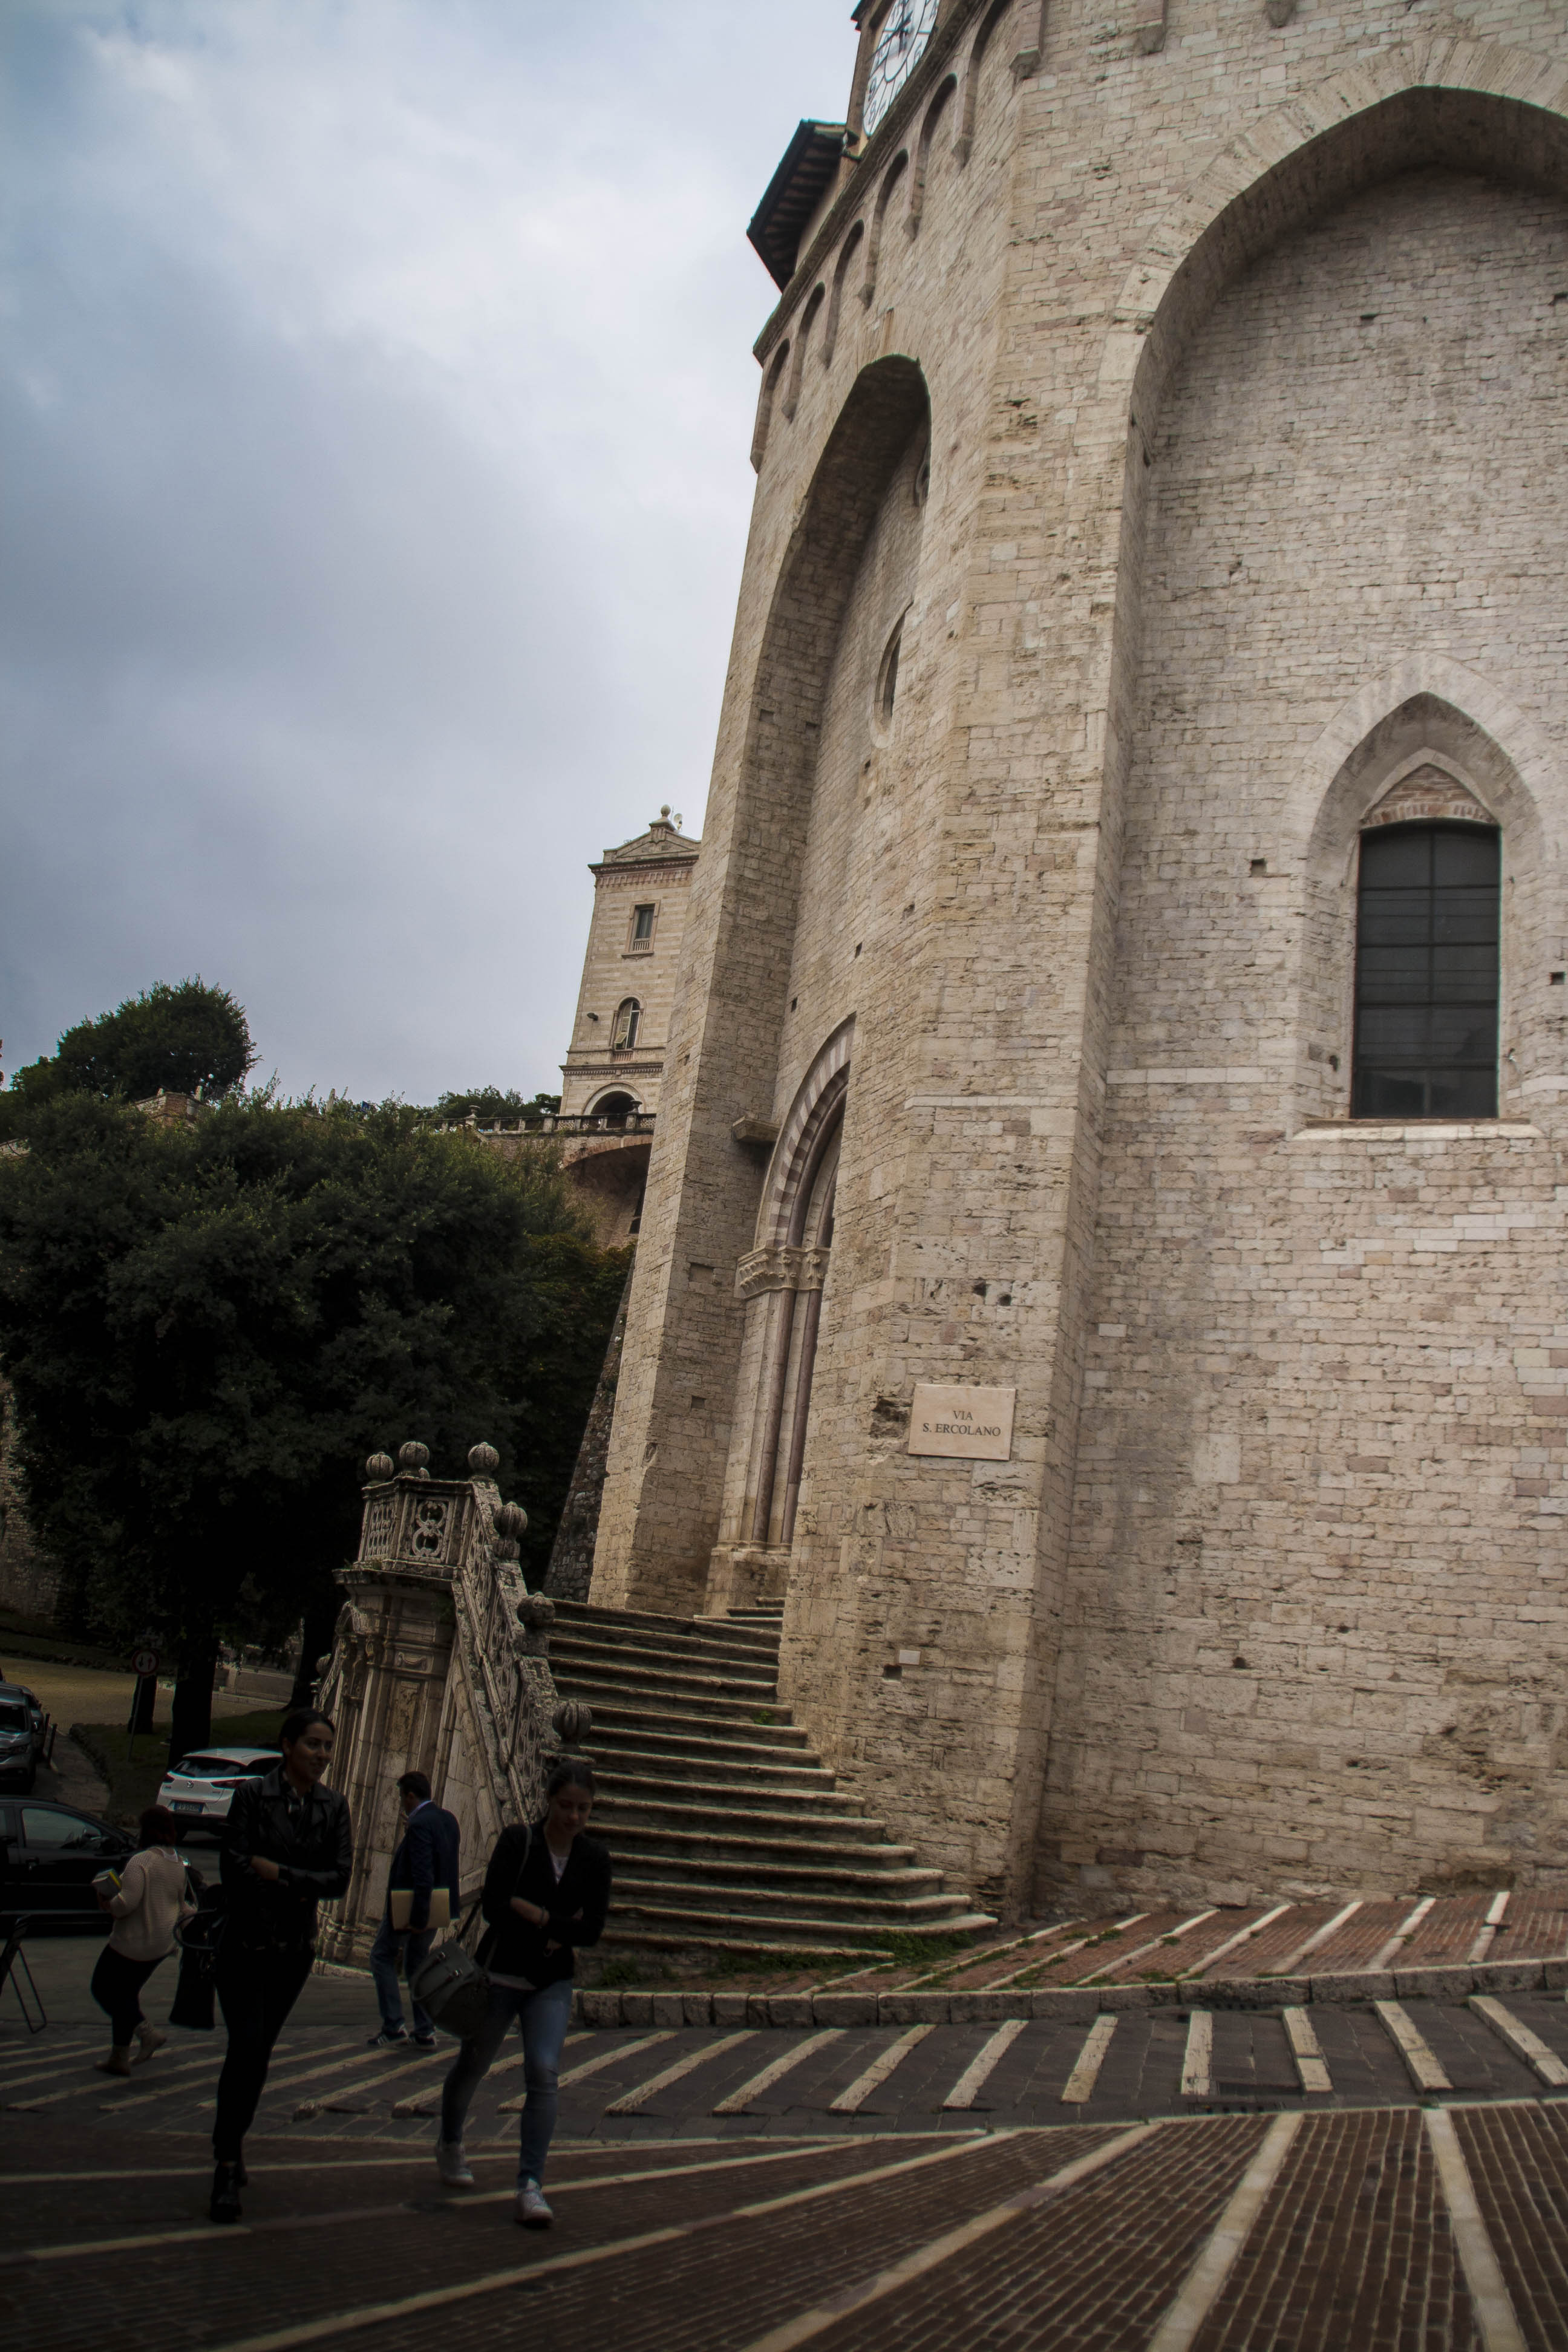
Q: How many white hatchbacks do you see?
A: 1